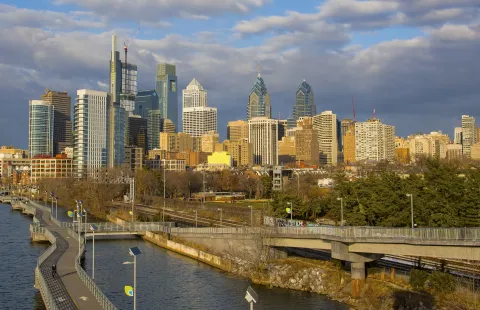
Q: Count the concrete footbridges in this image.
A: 2